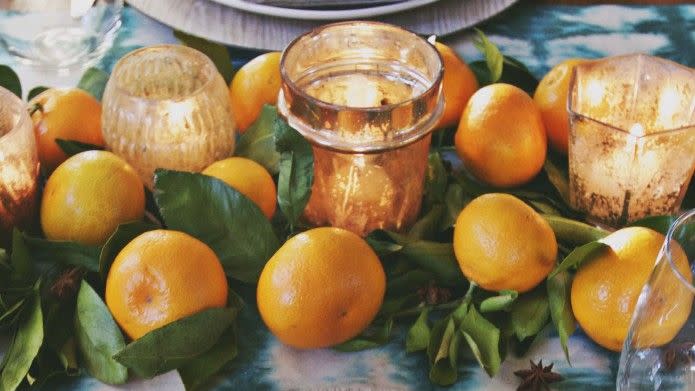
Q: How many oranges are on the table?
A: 11